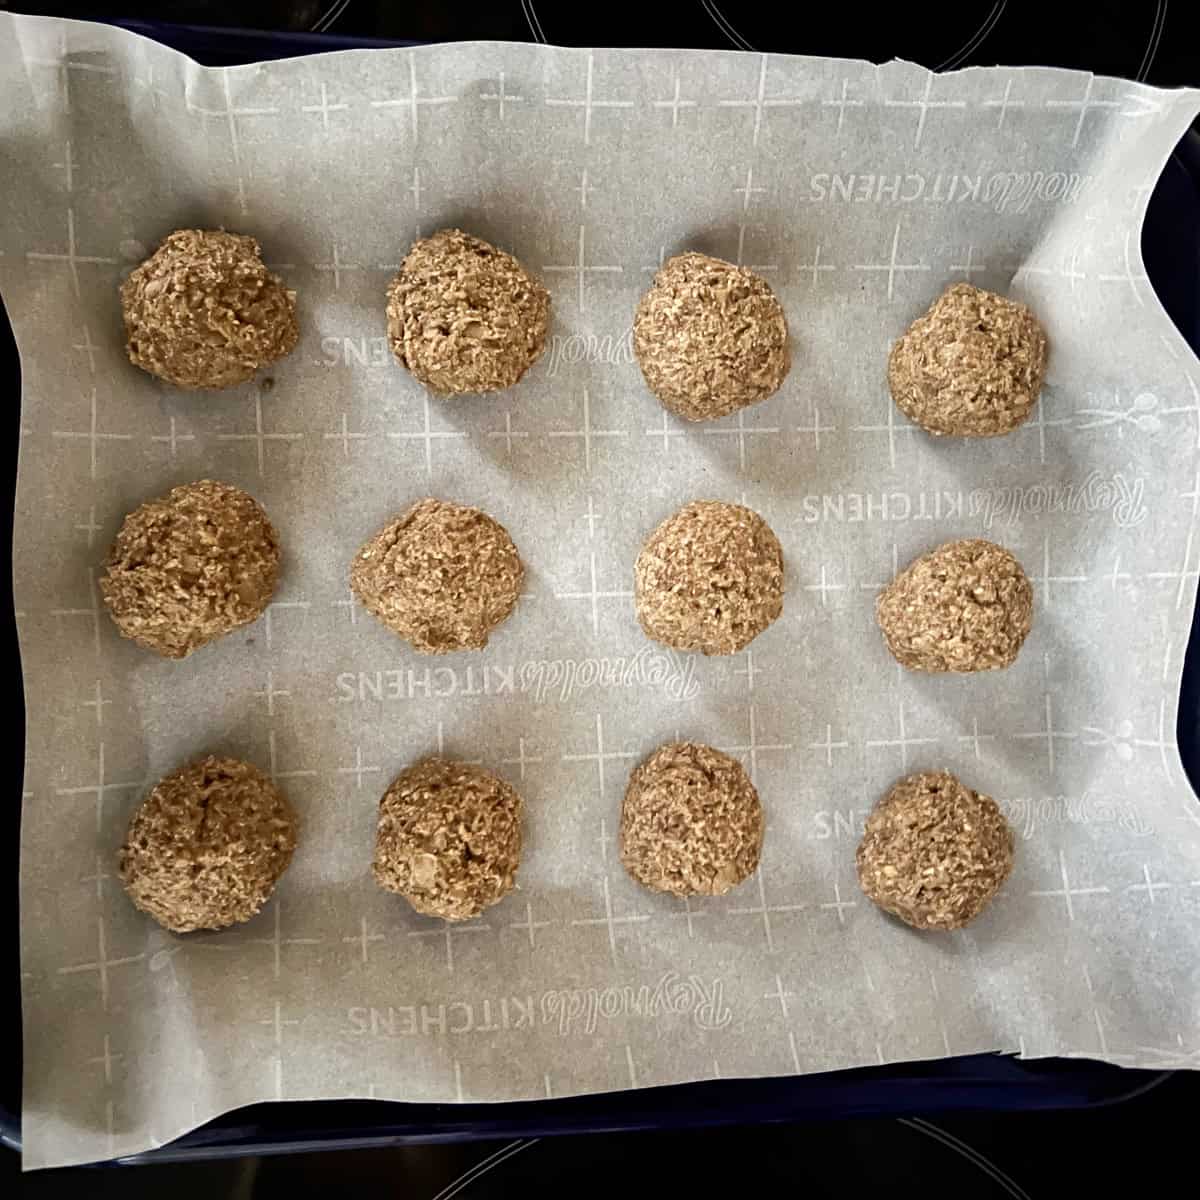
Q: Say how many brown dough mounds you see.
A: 12